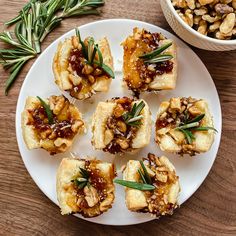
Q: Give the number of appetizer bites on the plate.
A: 7